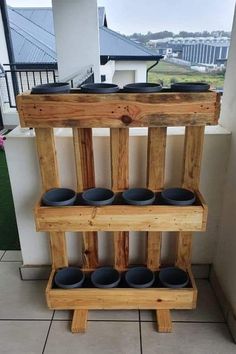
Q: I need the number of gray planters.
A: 12